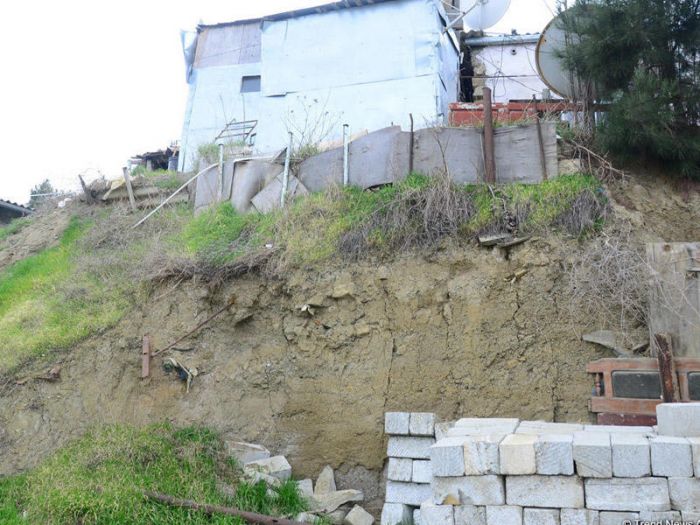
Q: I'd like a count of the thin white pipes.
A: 4